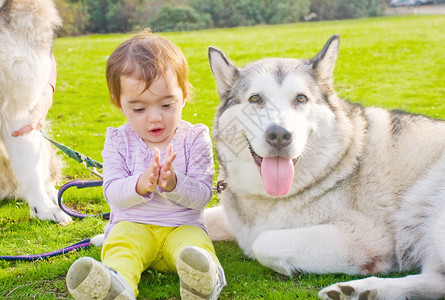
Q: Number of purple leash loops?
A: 1